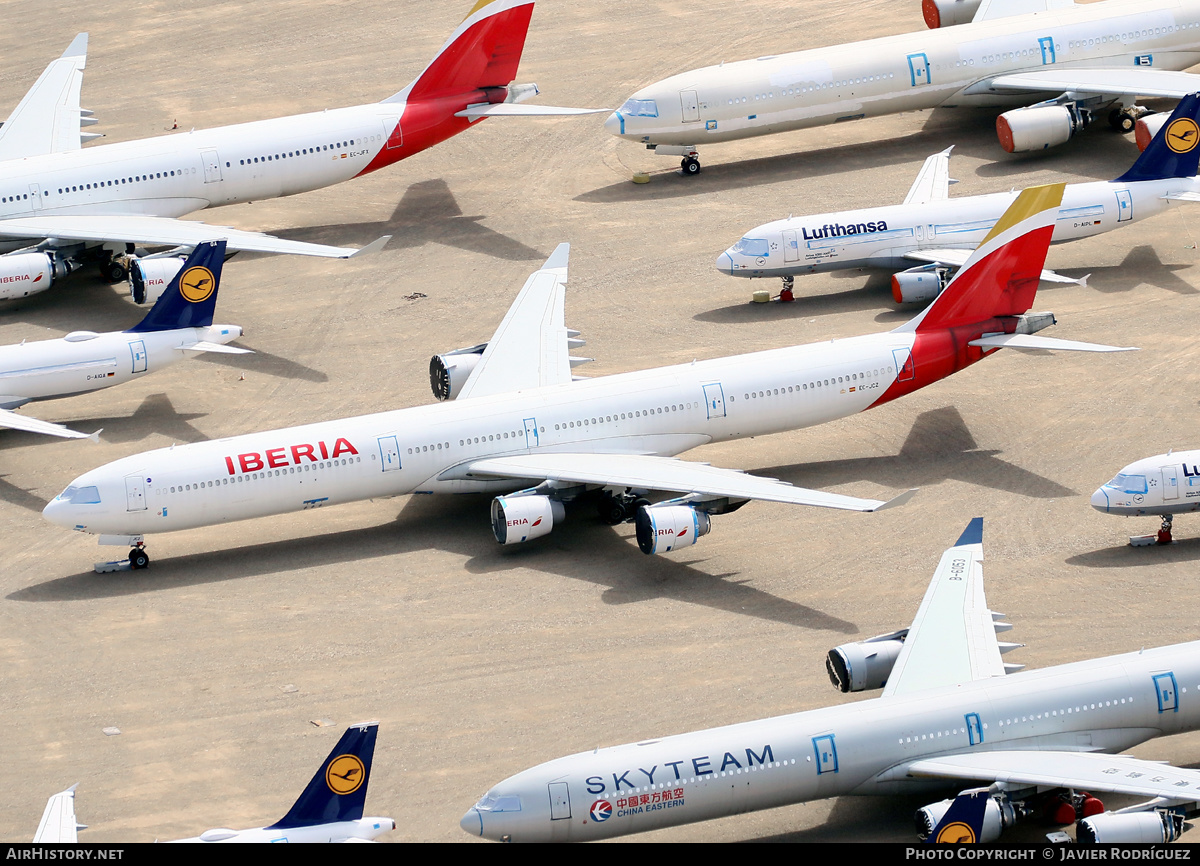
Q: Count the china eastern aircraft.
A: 1